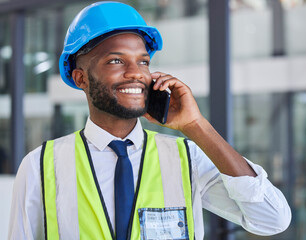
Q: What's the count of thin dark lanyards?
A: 0